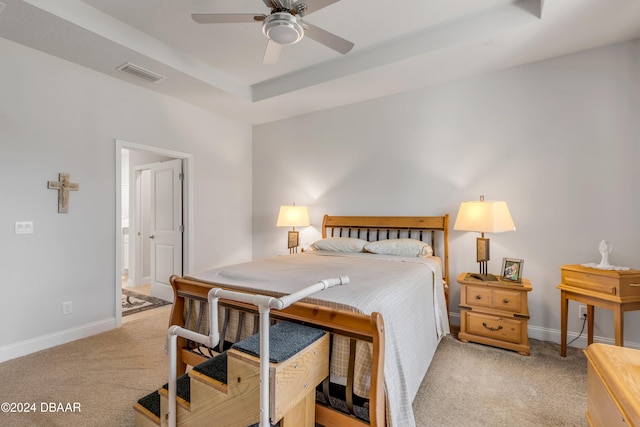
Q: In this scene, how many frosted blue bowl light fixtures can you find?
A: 0